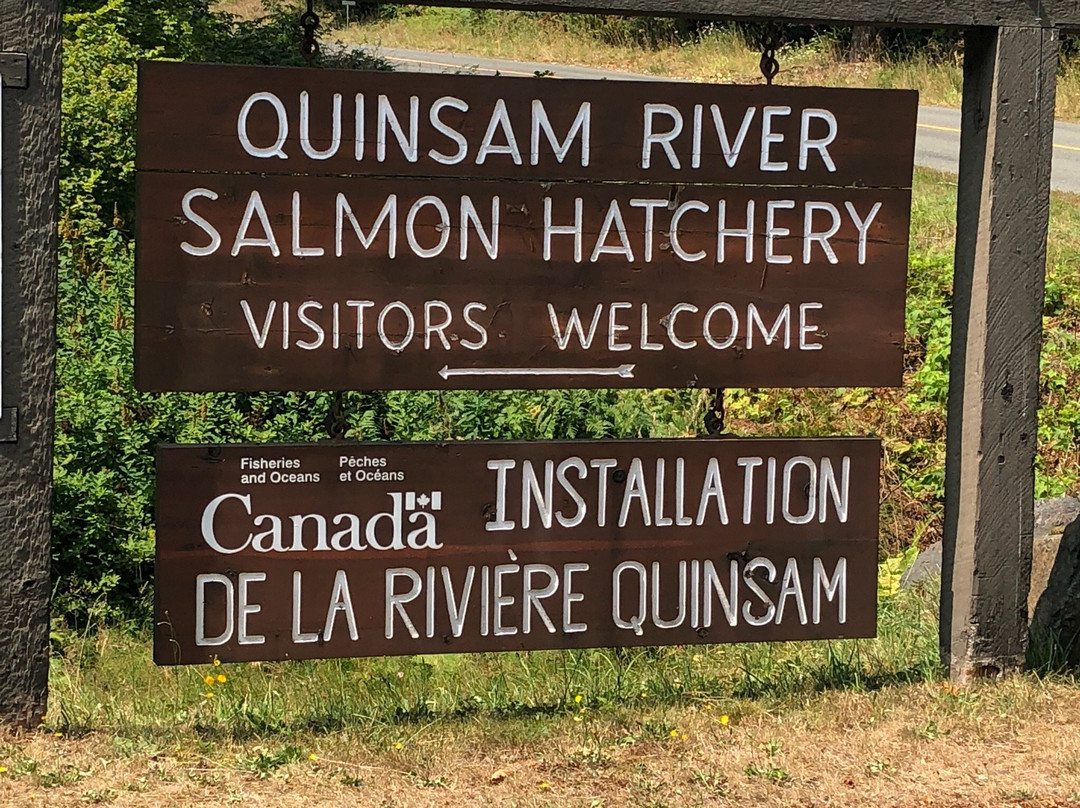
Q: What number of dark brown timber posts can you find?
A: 2